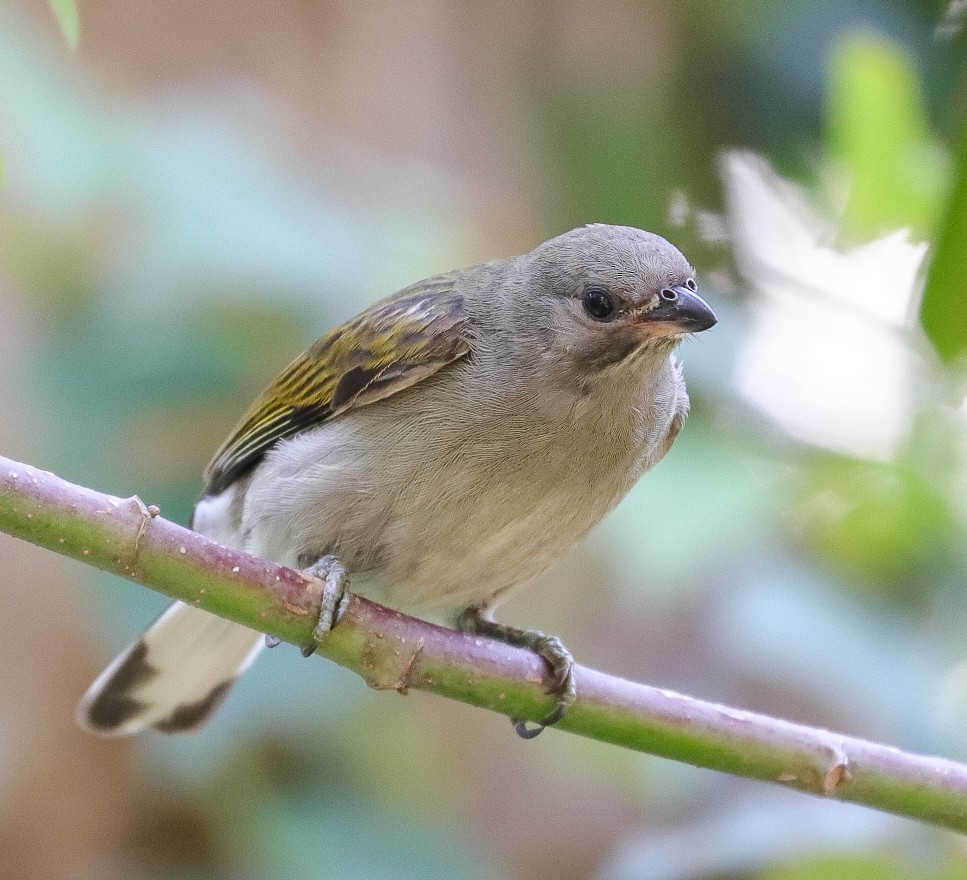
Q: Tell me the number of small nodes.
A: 3